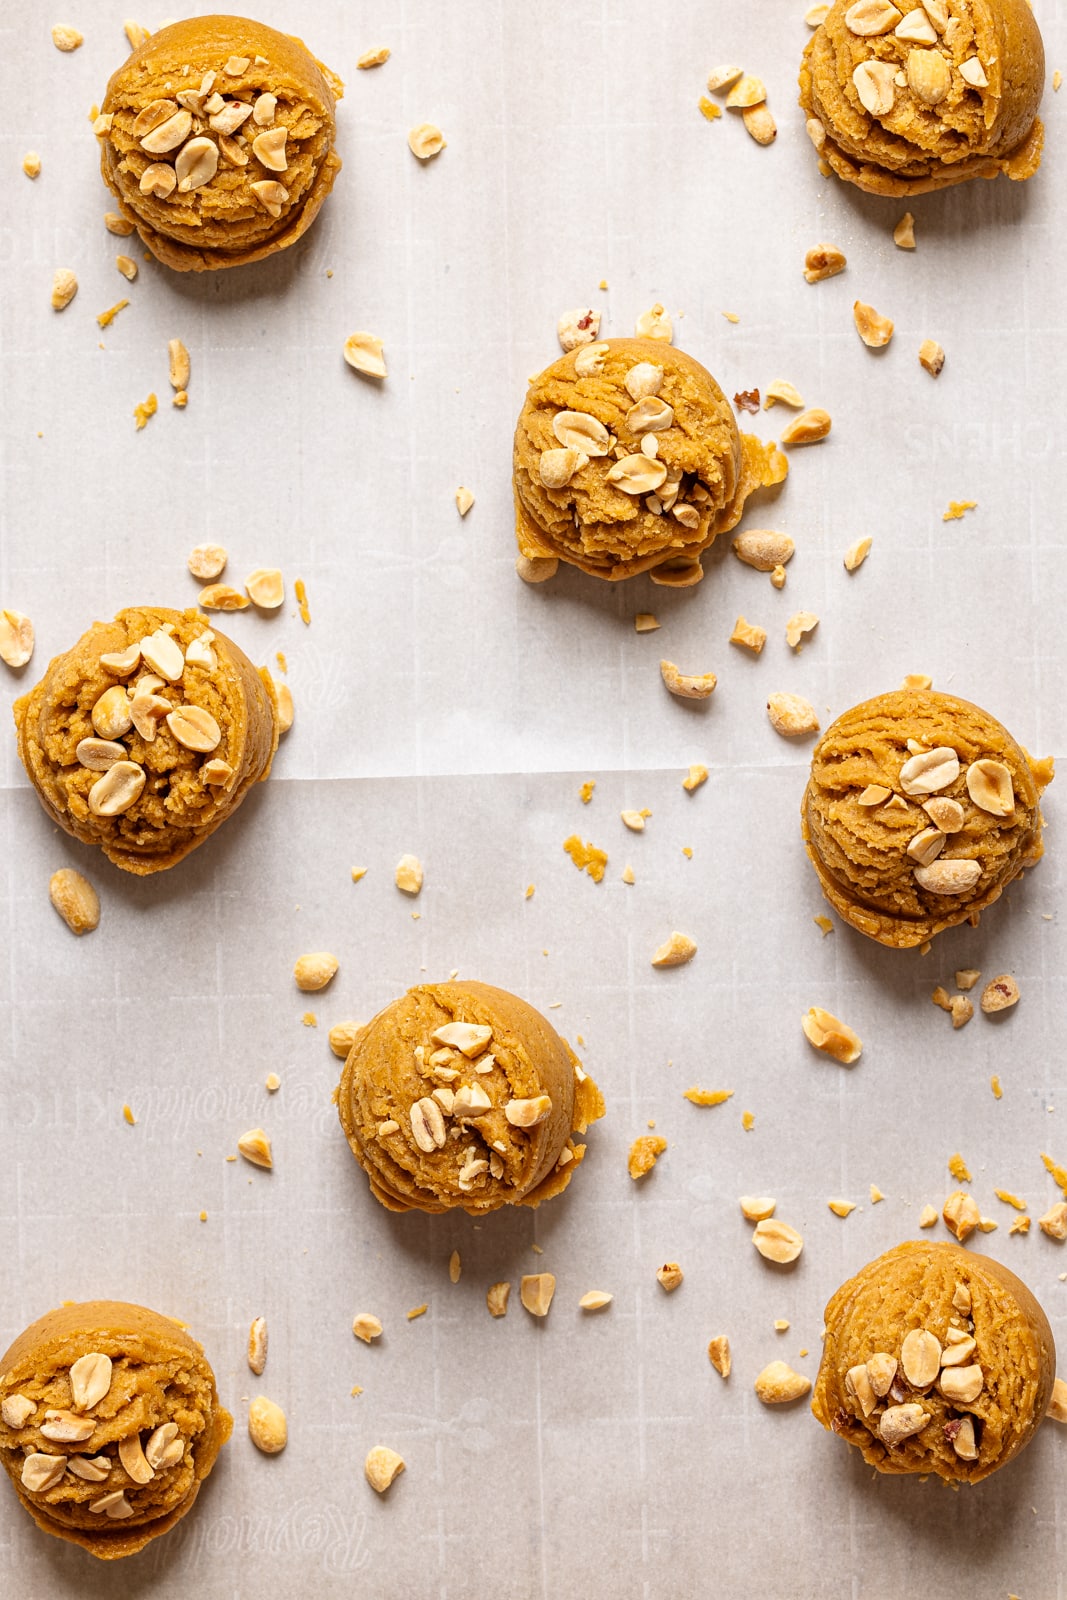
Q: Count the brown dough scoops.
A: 8